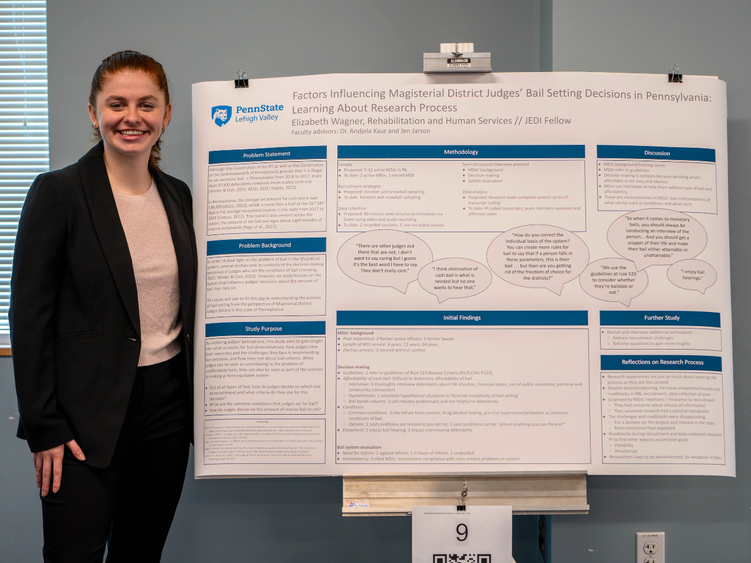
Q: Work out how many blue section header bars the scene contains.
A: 8